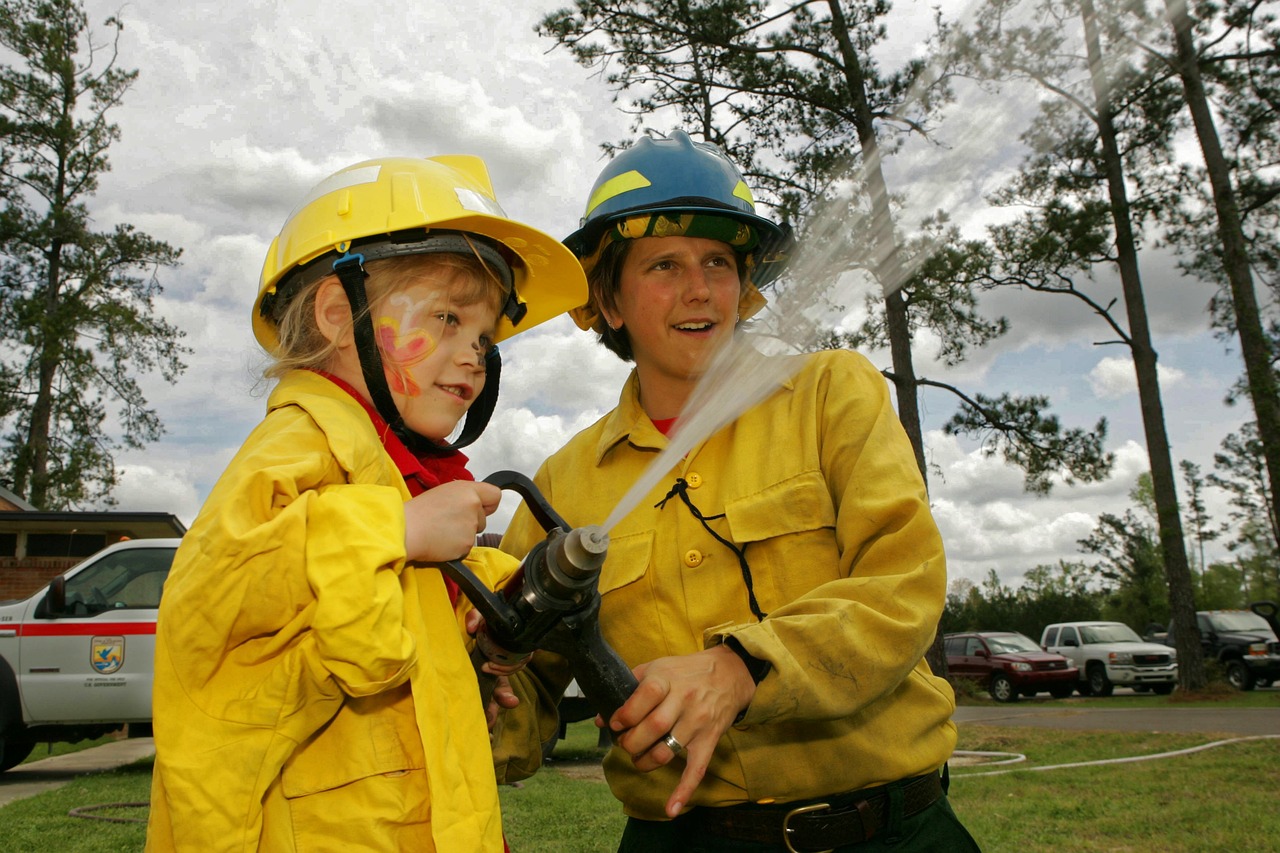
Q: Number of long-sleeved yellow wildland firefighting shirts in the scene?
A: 2